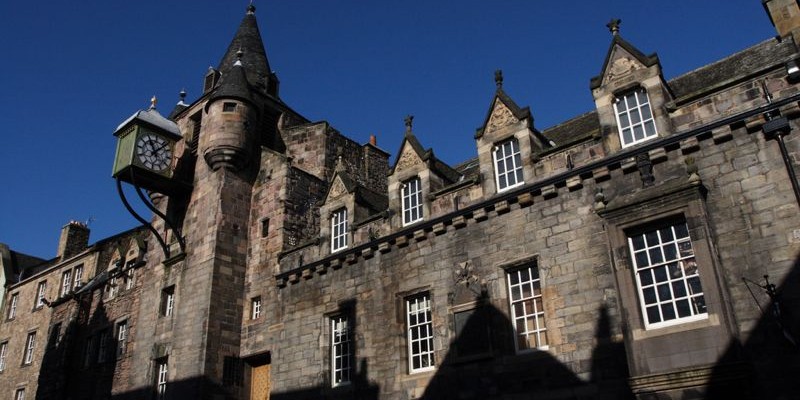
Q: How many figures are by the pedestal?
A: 0